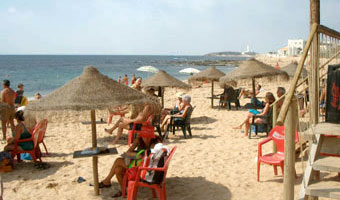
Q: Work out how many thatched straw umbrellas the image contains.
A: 5